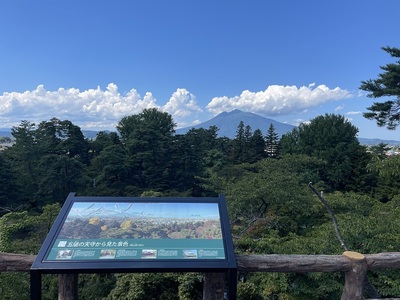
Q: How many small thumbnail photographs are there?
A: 4